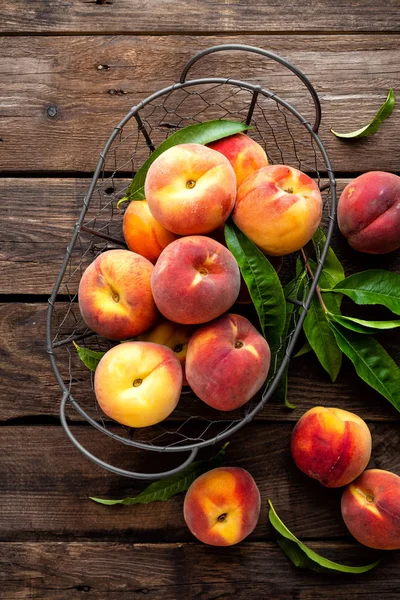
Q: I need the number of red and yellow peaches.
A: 13